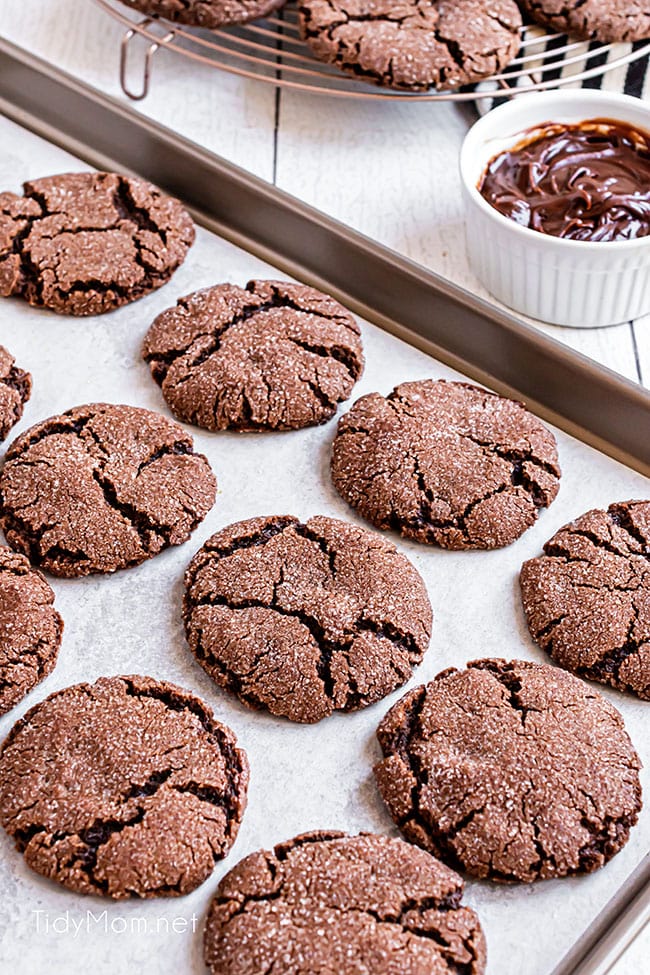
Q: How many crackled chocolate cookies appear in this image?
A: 14